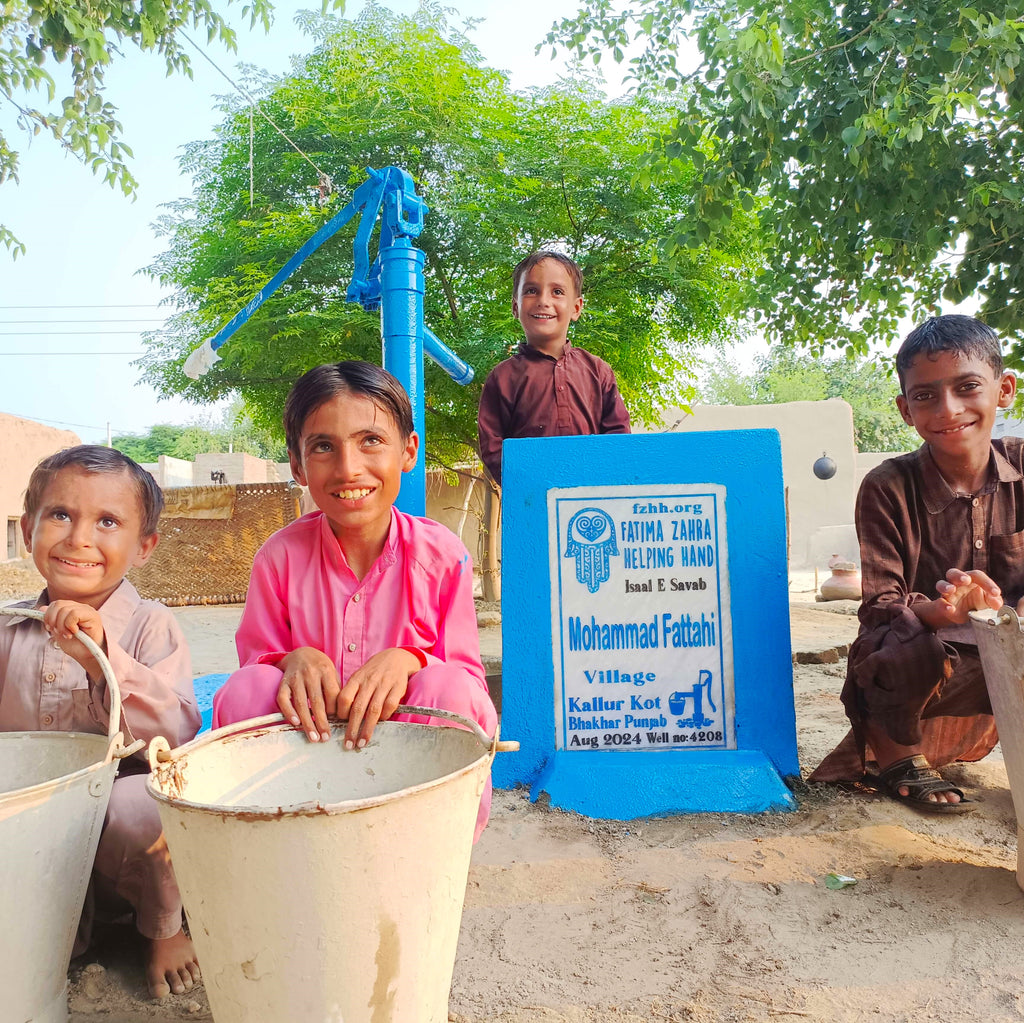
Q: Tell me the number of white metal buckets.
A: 3